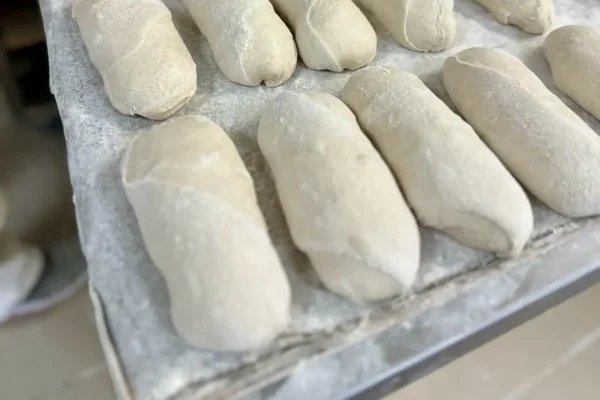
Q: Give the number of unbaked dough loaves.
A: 10